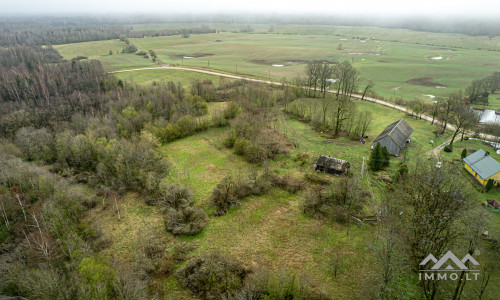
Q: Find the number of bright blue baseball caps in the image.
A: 0